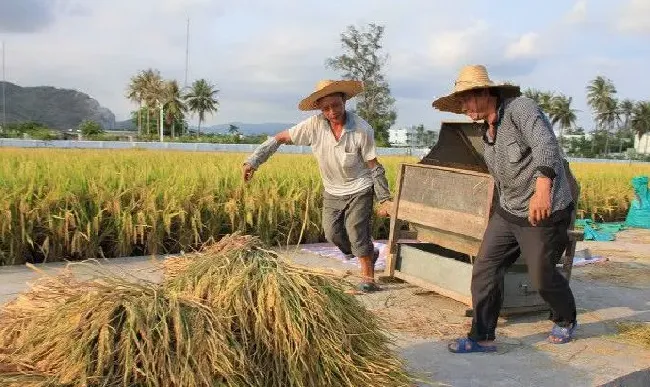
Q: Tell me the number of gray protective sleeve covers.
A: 2